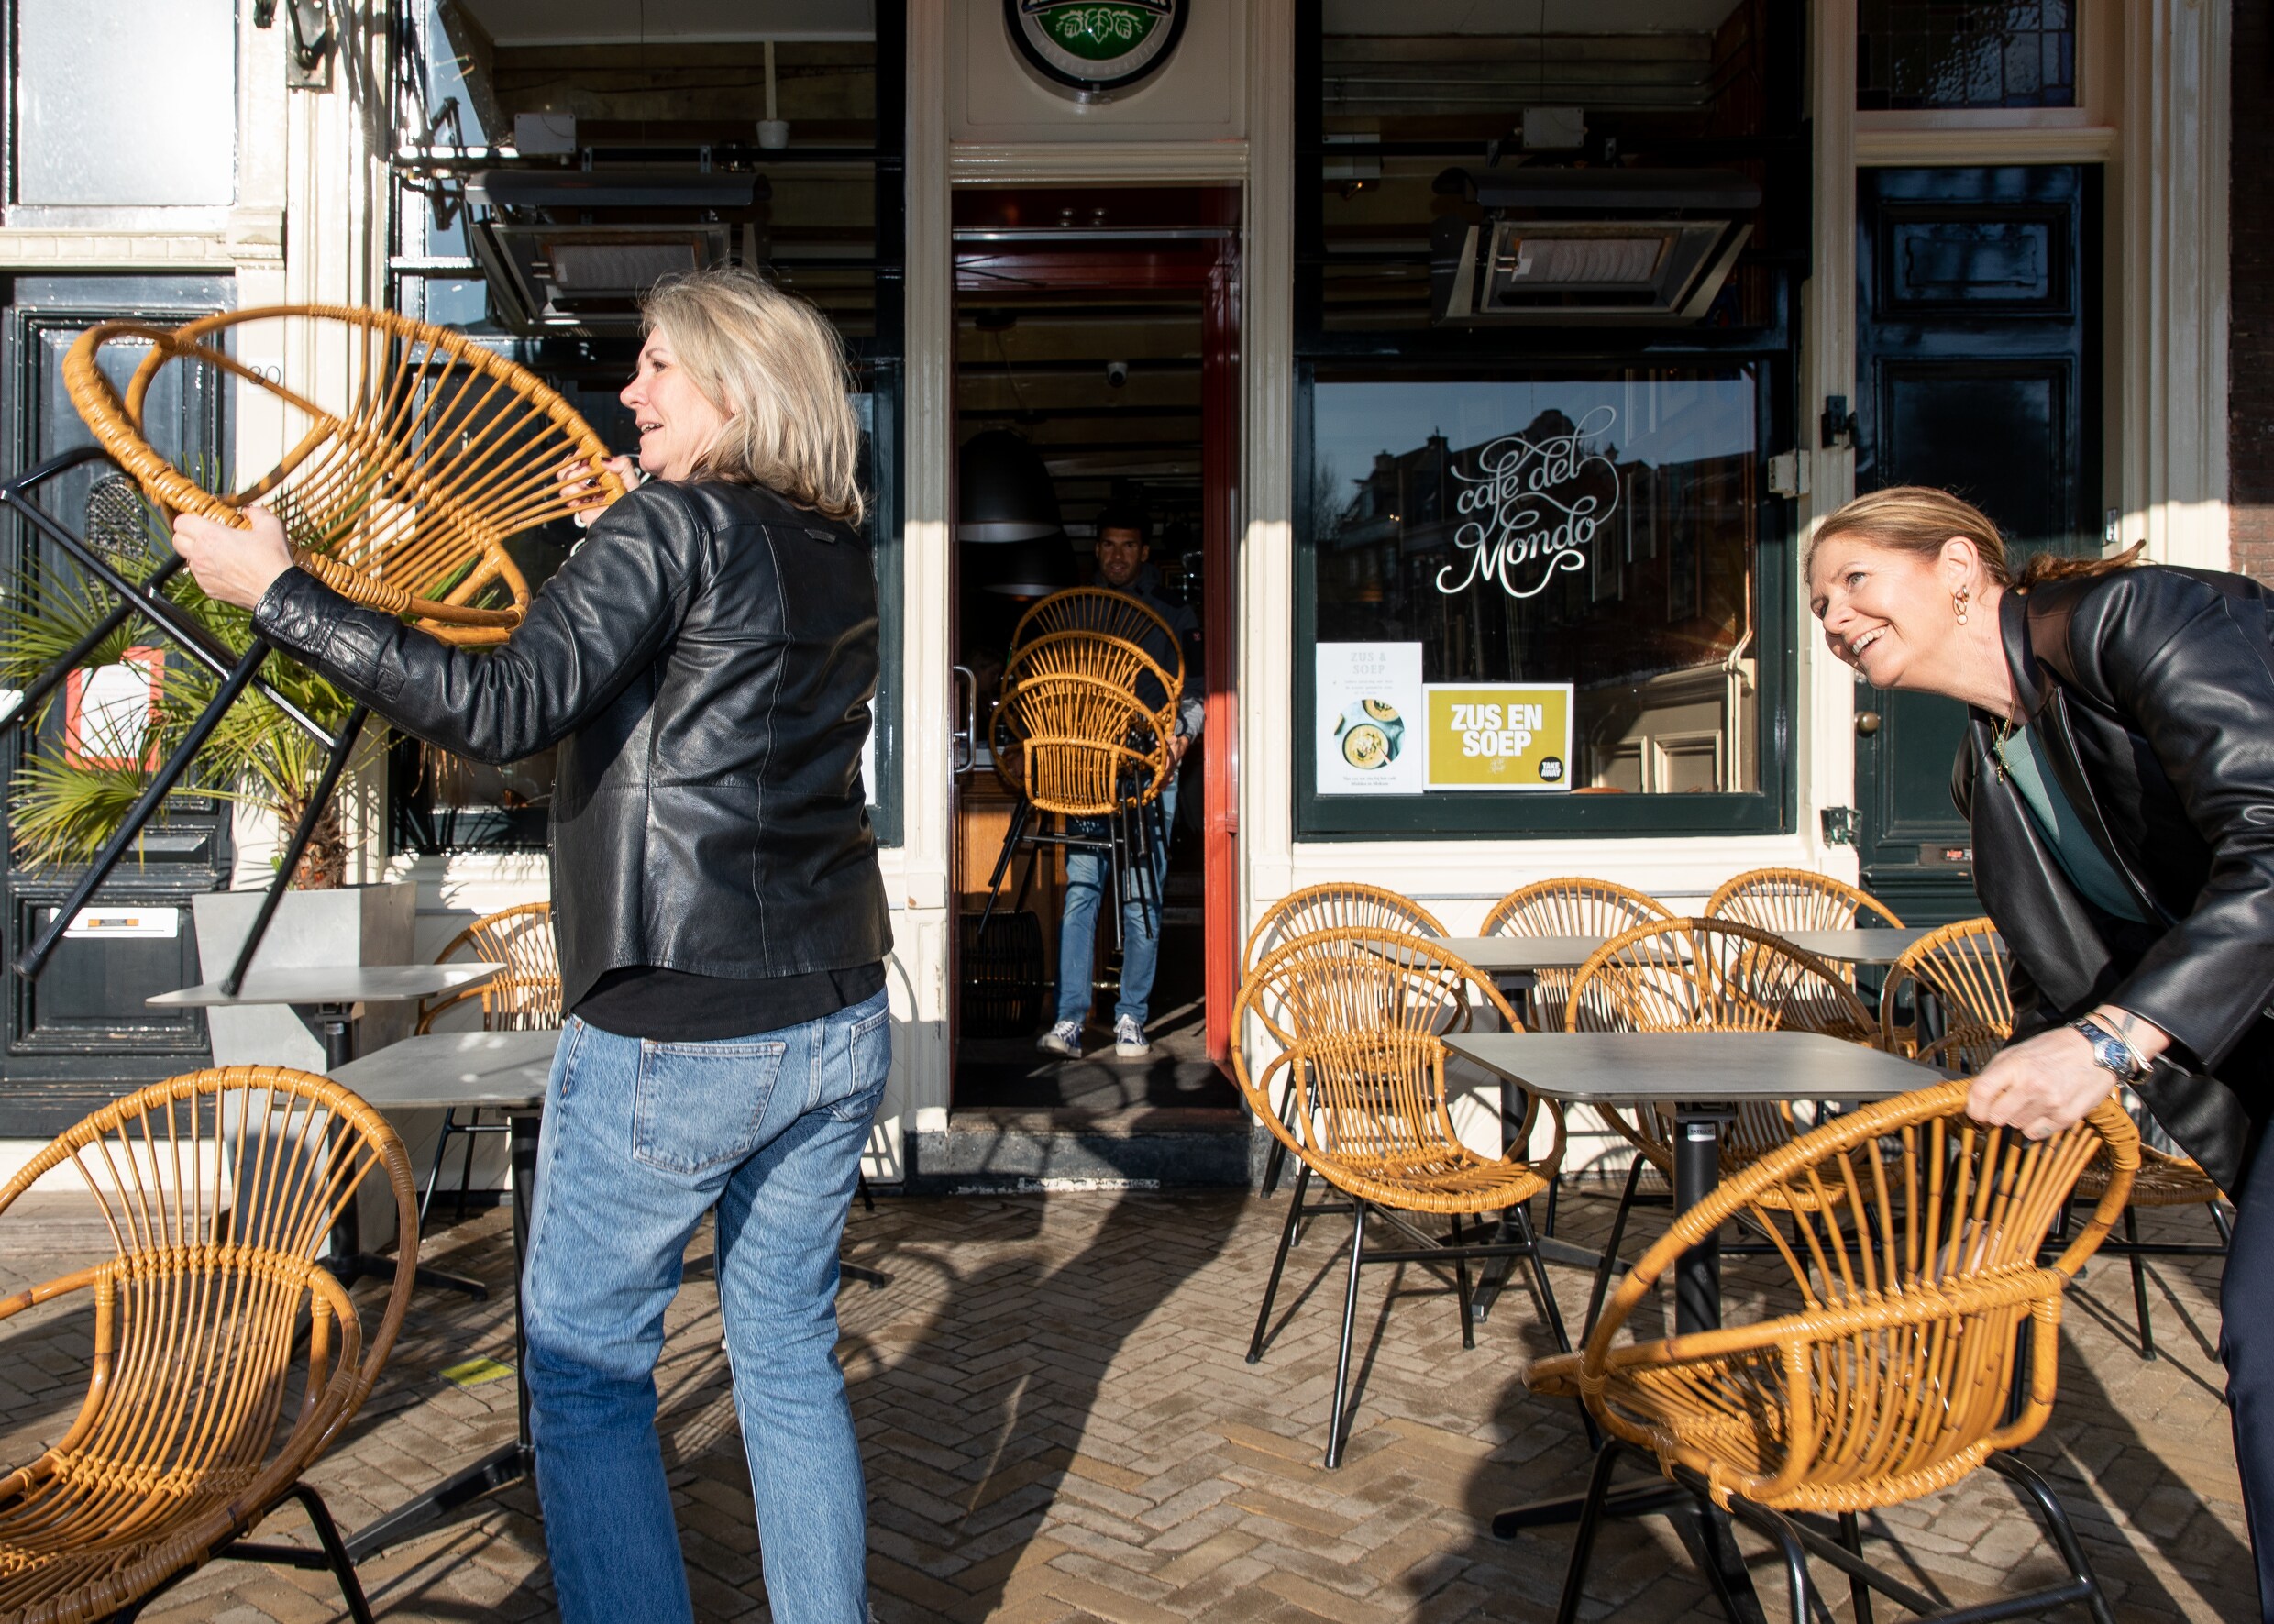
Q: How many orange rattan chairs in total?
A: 13